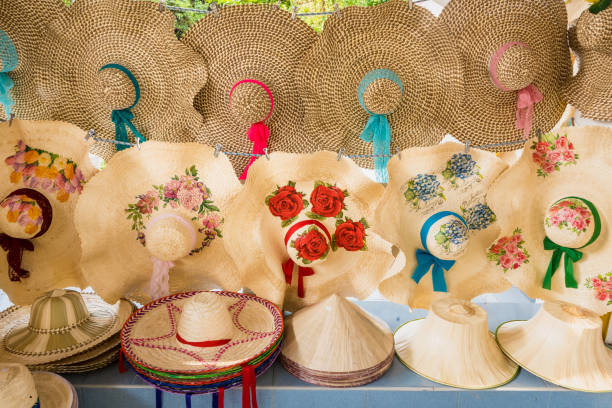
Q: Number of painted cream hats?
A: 5